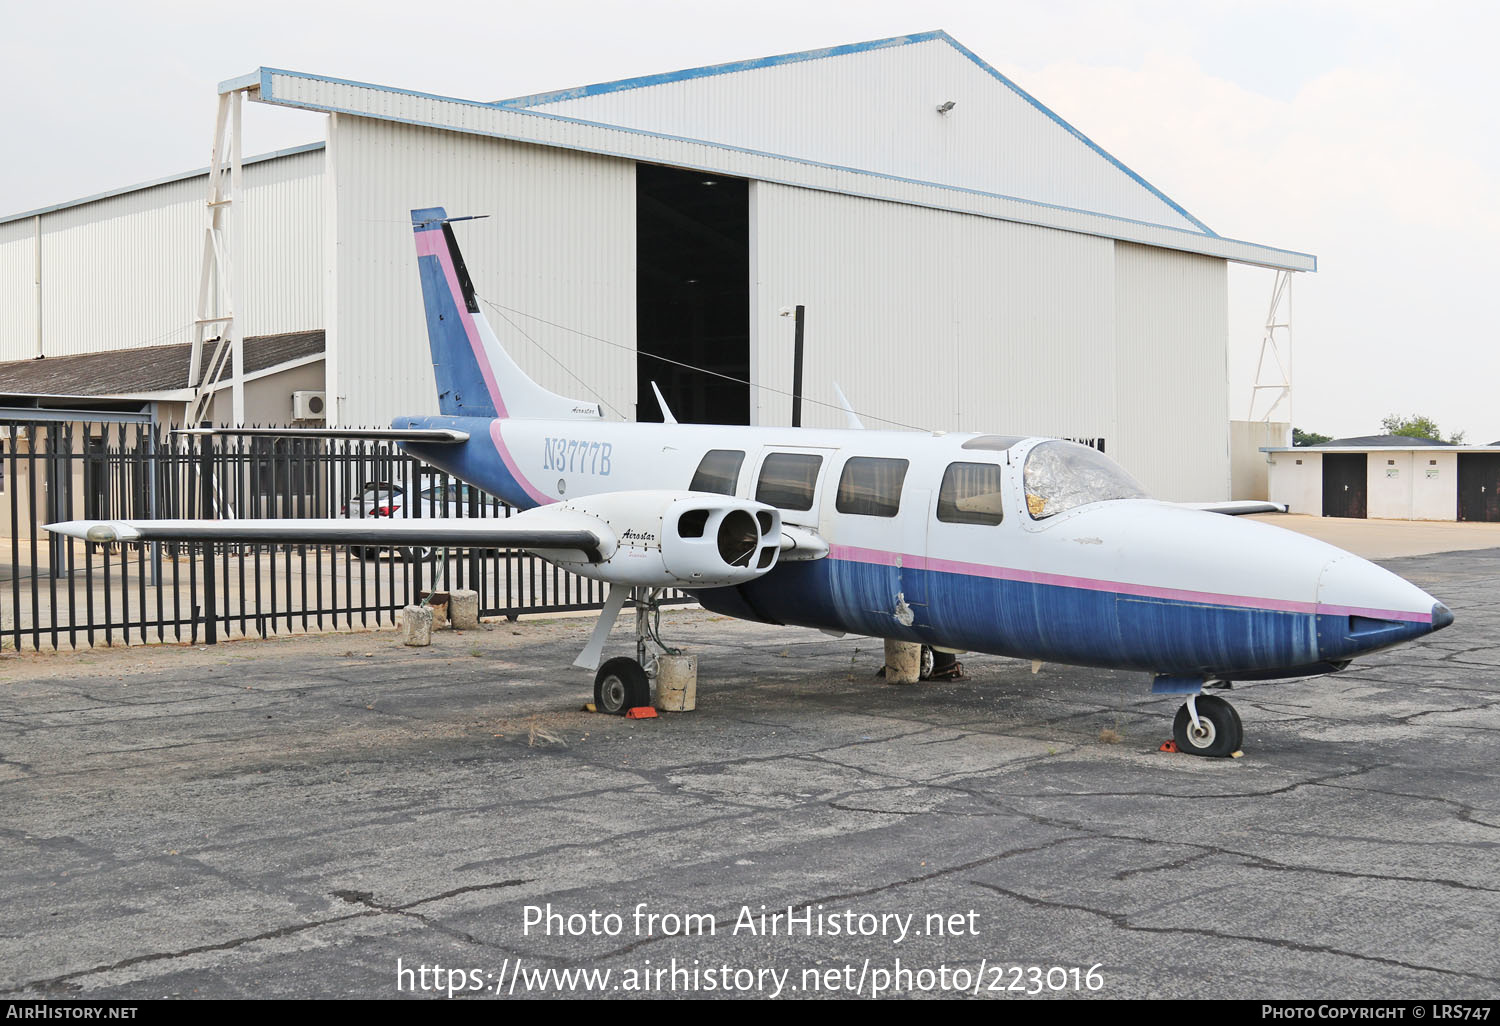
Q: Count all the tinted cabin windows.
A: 4